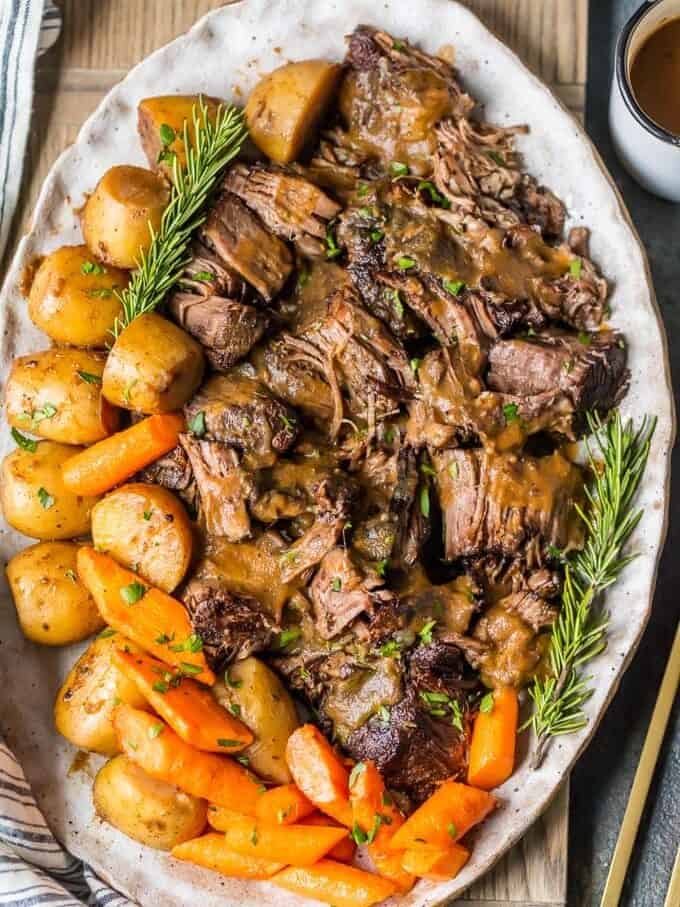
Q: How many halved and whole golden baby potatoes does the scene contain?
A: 12